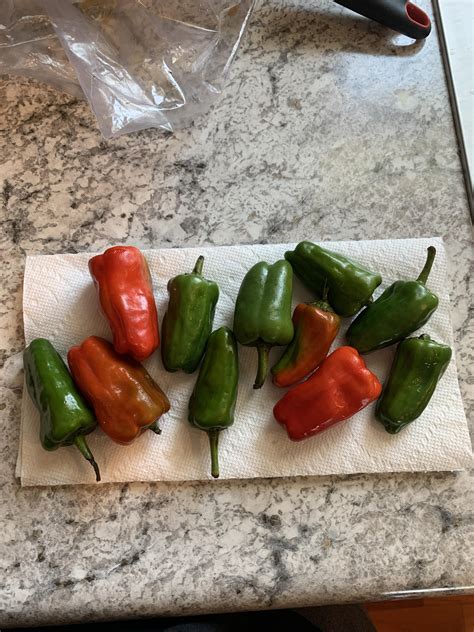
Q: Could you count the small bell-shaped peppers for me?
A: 11